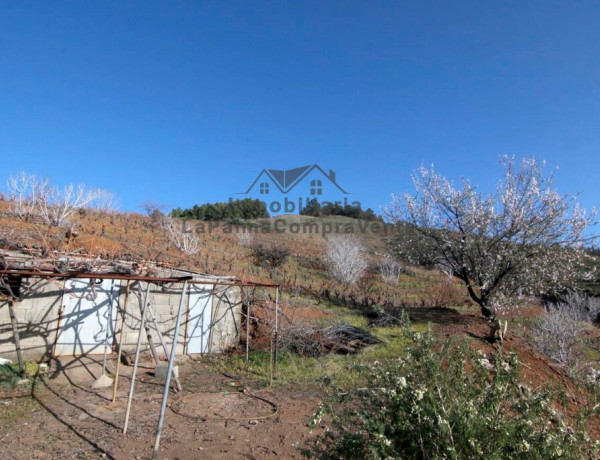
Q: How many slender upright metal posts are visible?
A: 6